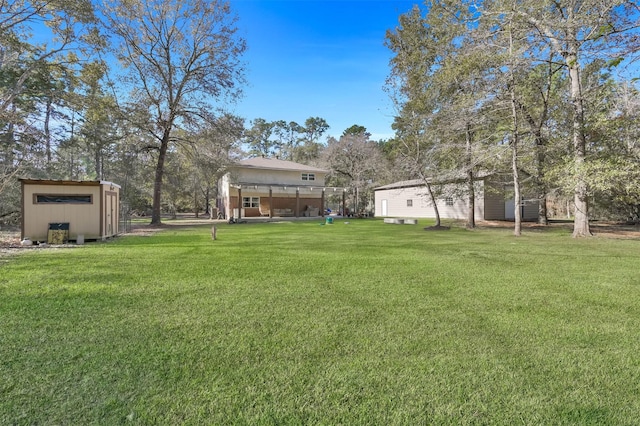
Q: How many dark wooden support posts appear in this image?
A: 5